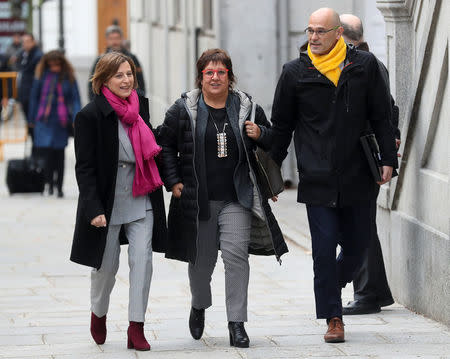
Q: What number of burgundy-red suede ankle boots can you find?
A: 2